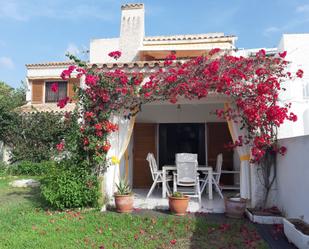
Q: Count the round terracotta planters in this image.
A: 3